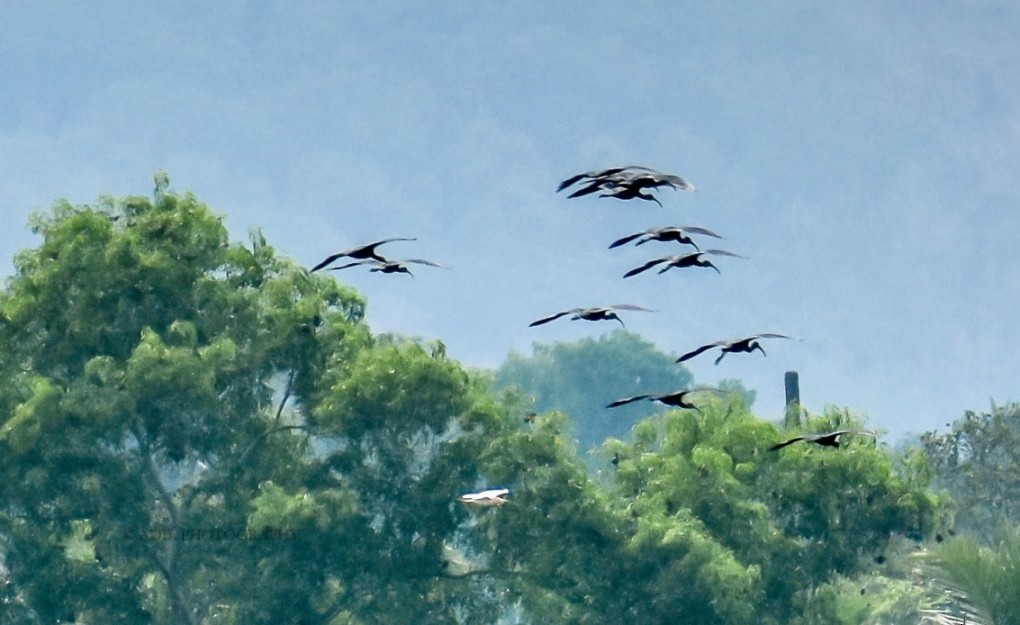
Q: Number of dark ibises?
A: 11